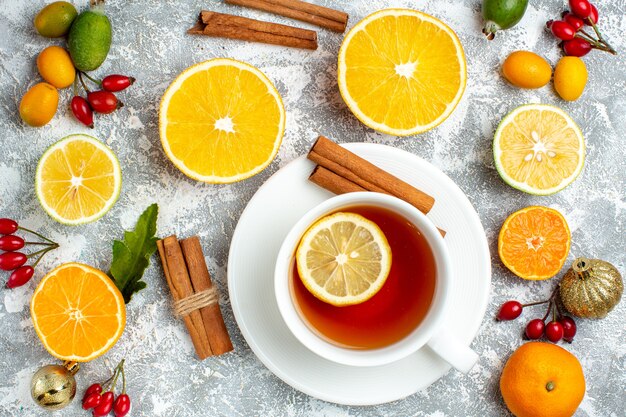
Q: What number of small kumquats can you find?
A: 5